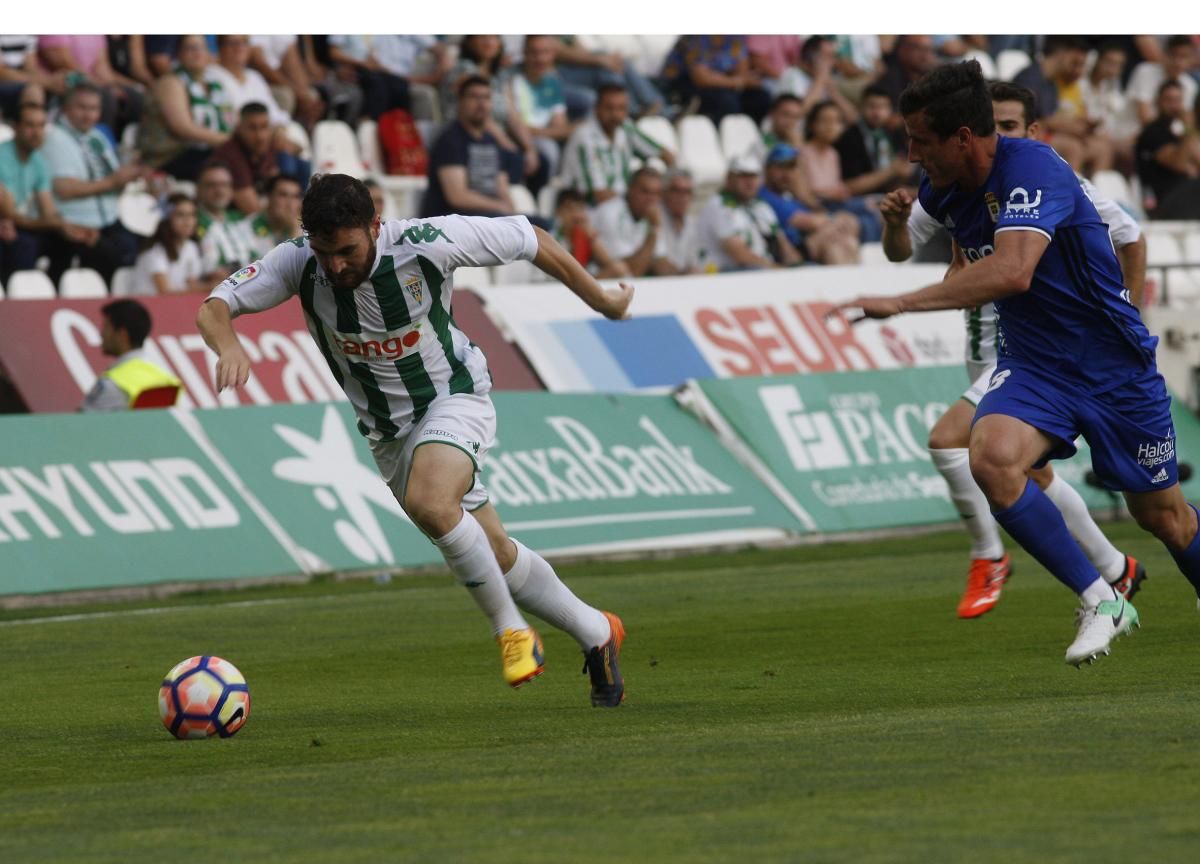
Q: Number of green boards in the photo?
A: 3